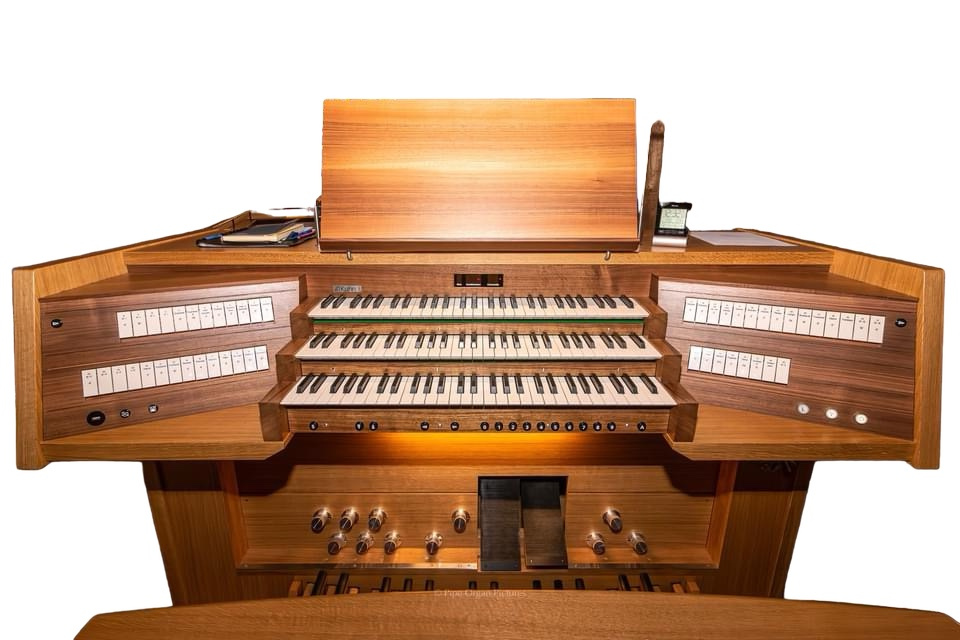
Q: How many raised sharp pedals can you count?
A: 12